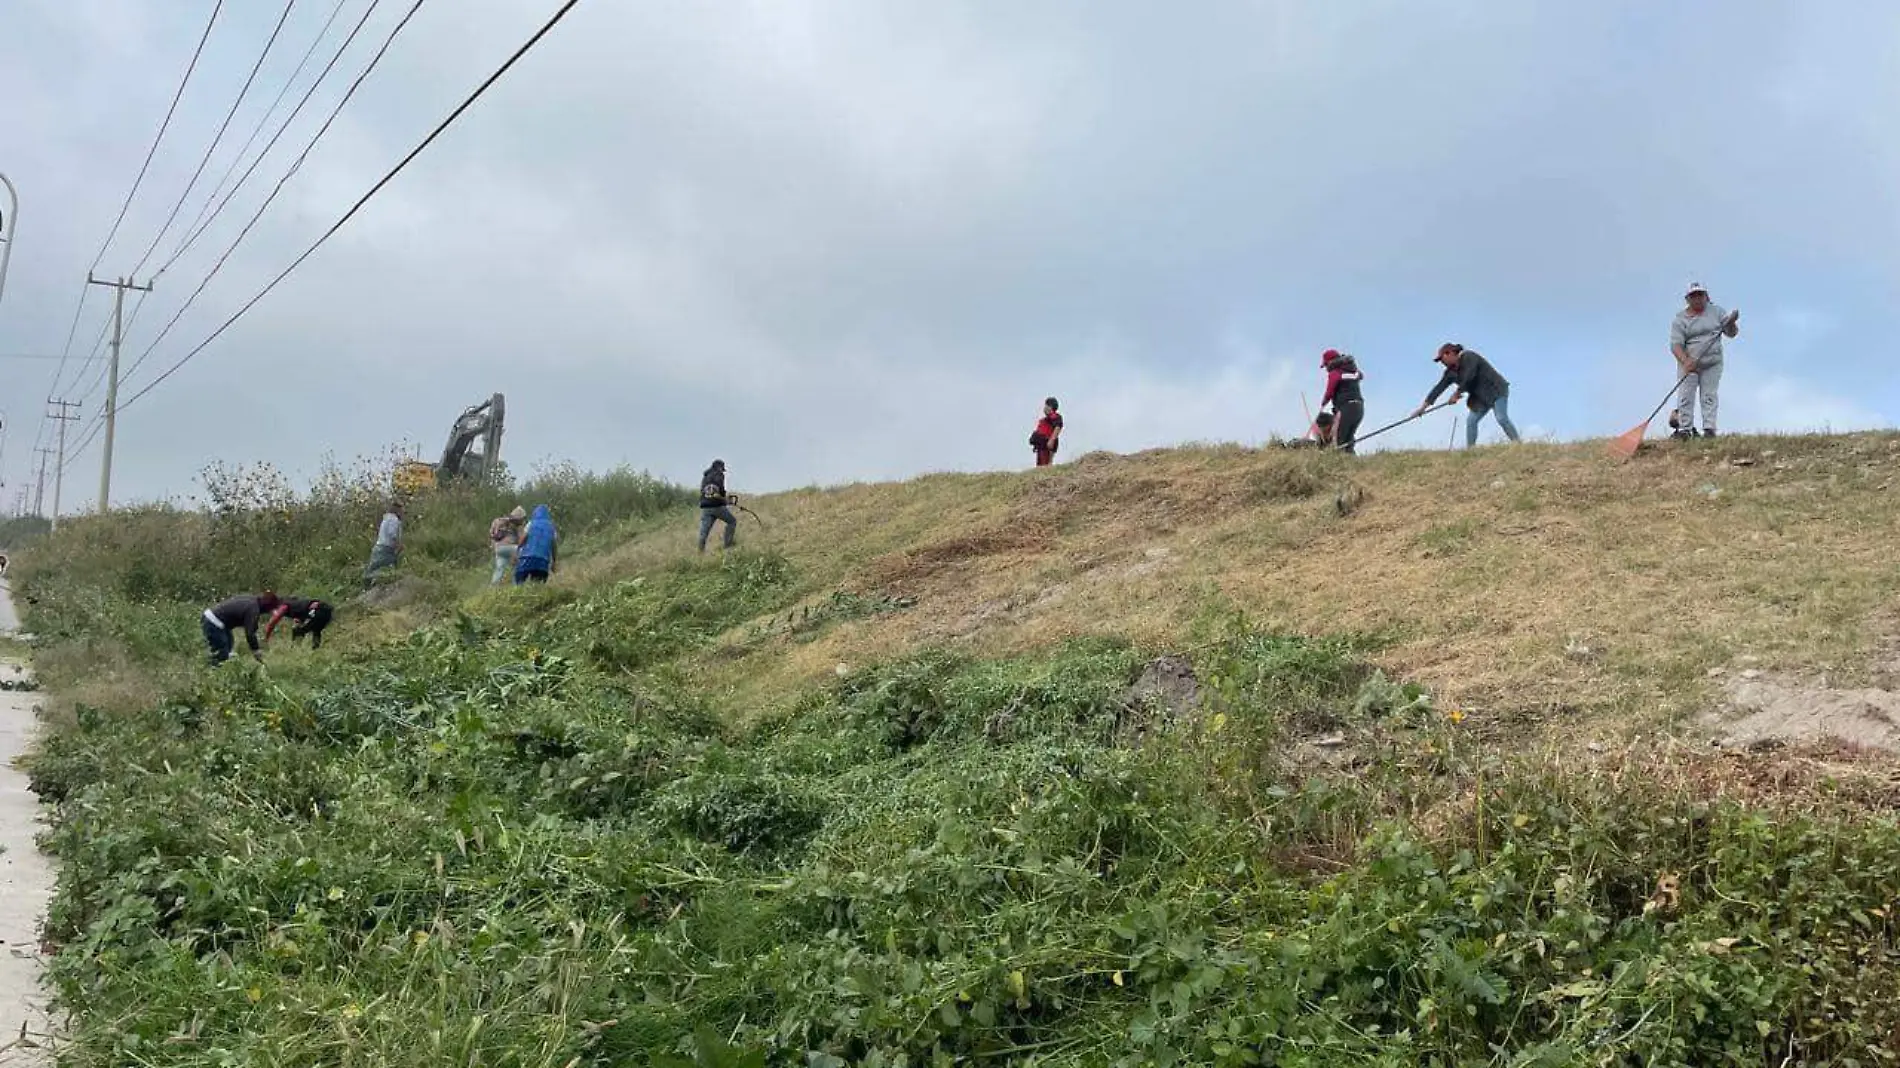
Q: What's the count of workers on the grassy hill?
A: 11